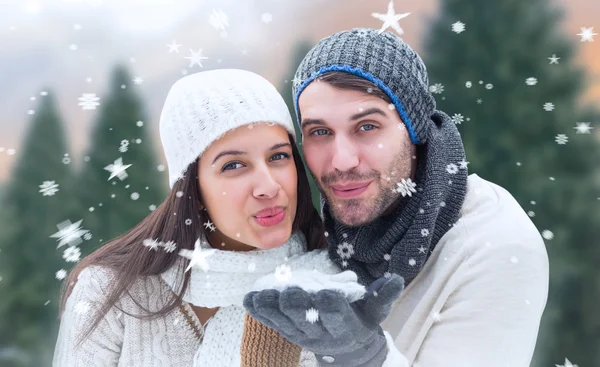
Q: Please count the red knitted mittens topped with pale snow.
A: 0